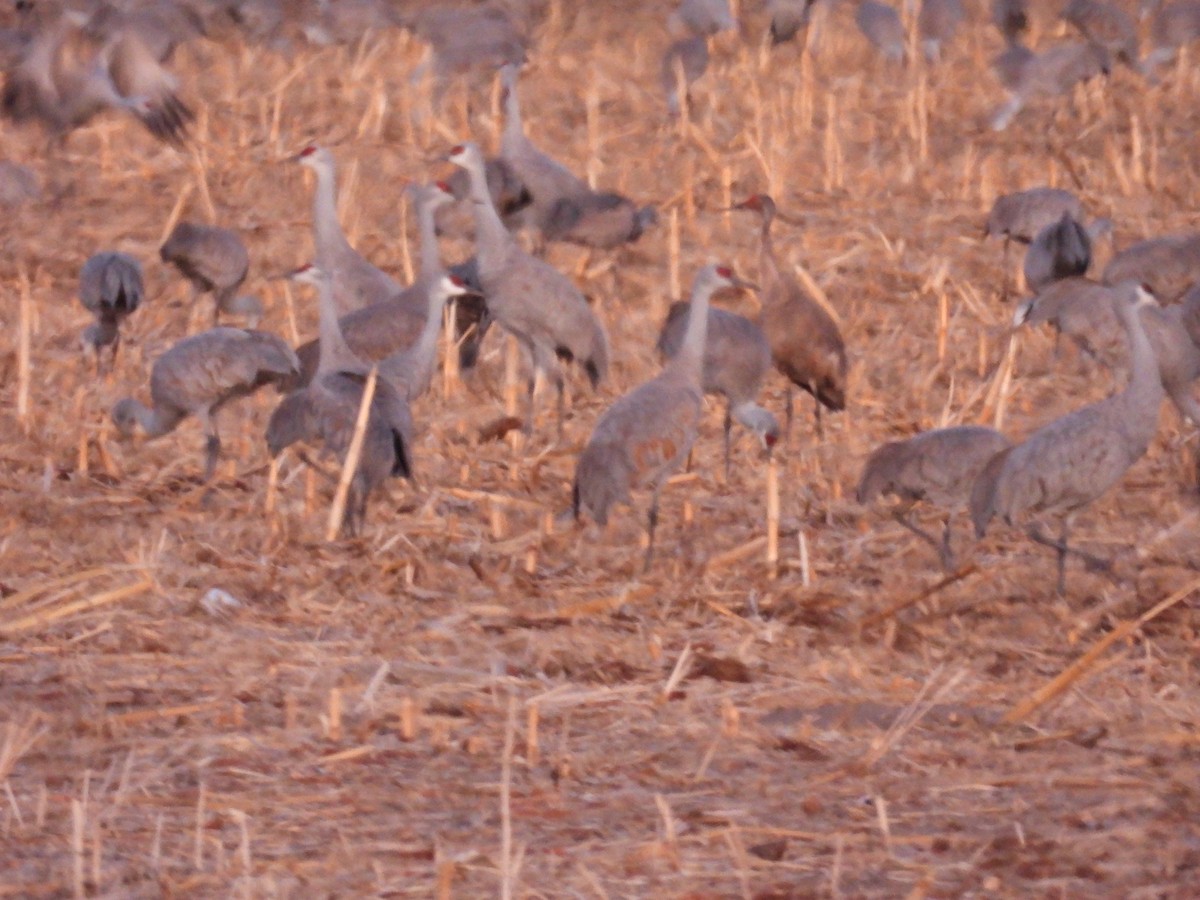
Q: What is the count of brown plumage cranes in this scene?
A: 1